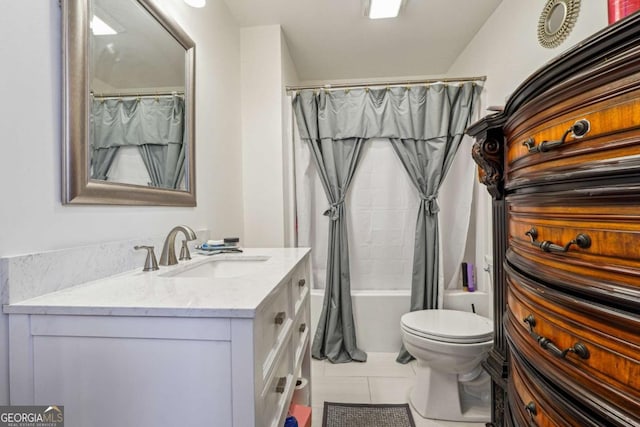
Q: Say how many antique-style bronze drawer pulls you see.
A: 4